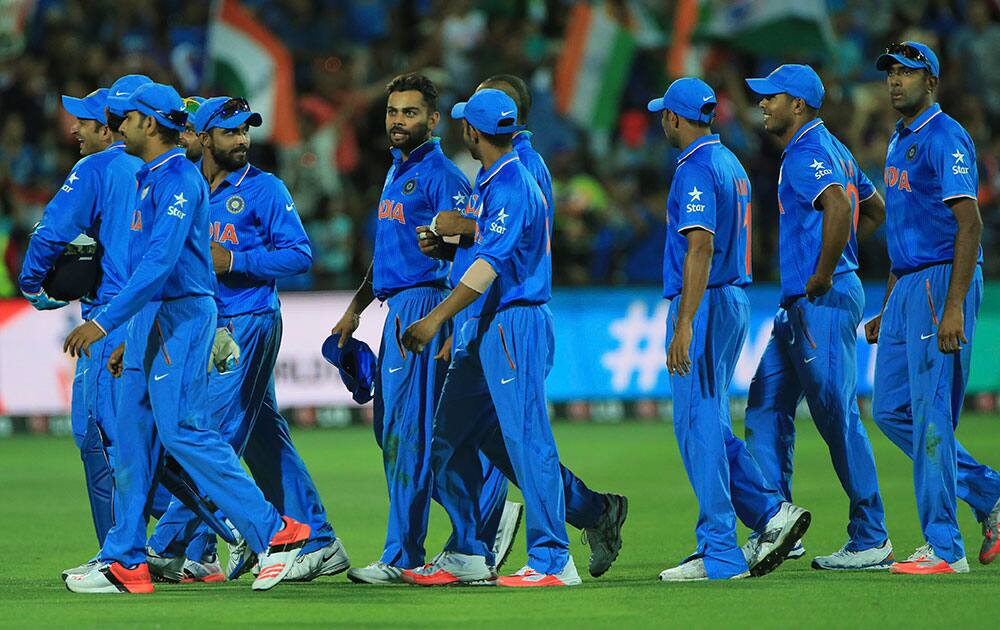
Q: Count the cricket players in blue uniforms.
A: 11